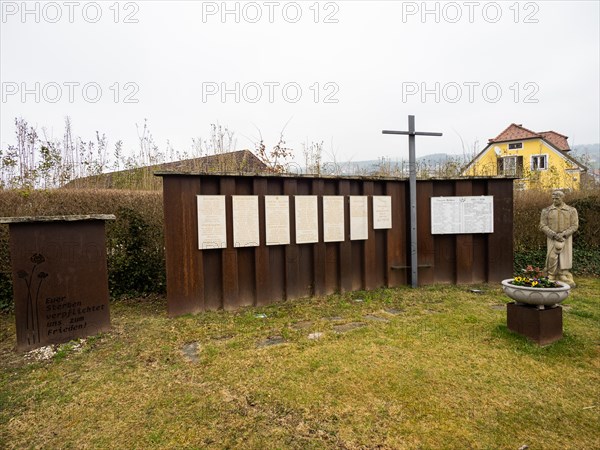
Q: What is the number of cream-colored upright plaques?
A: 7